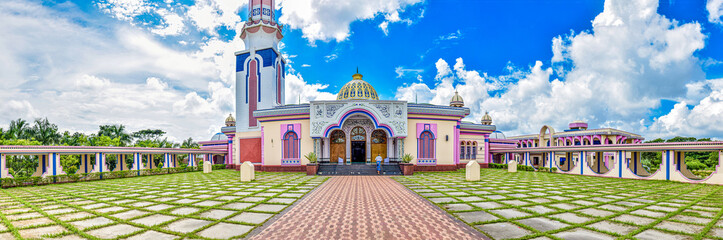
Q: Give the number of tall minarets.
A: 1